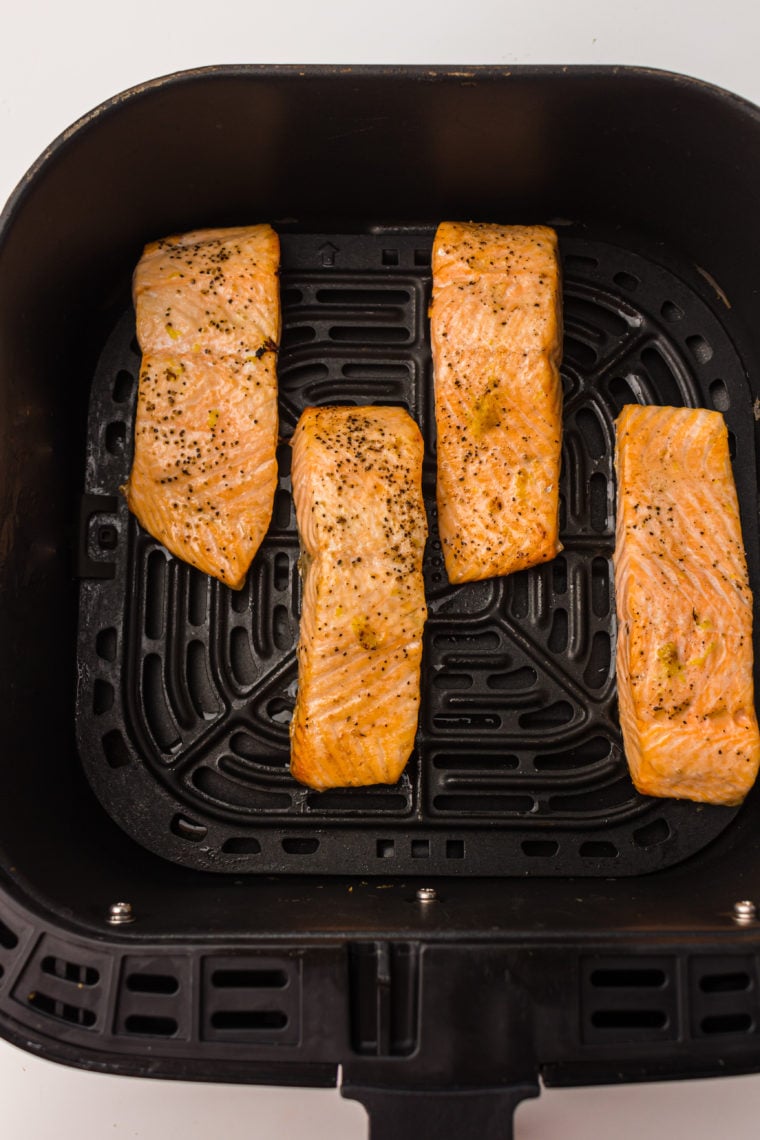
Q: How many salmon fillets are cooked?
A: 4